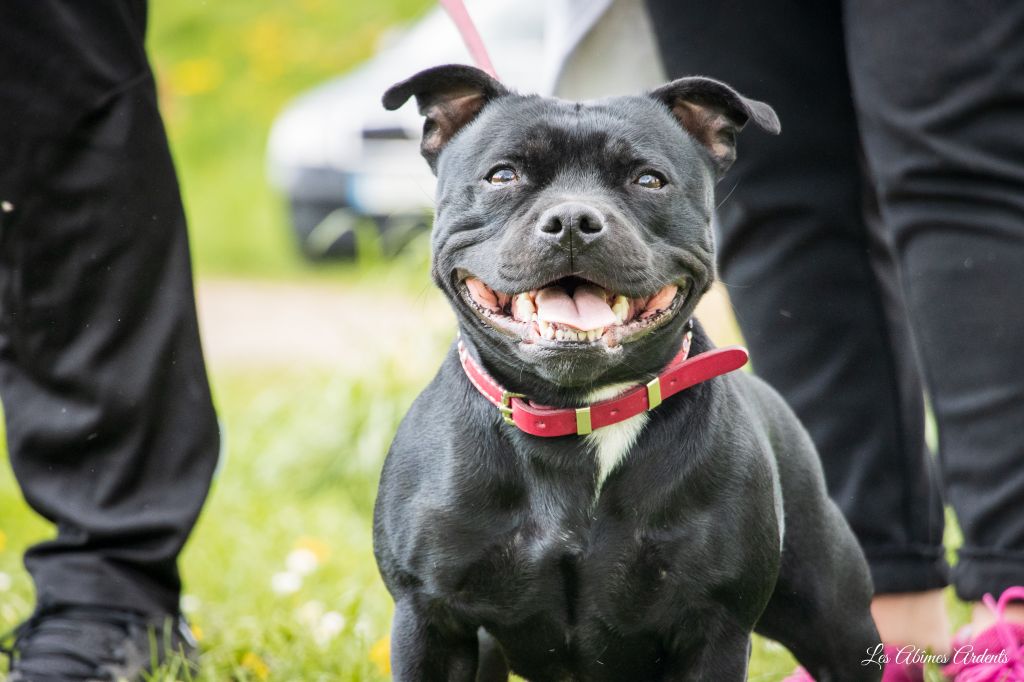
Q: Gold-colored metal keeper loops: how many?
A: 2